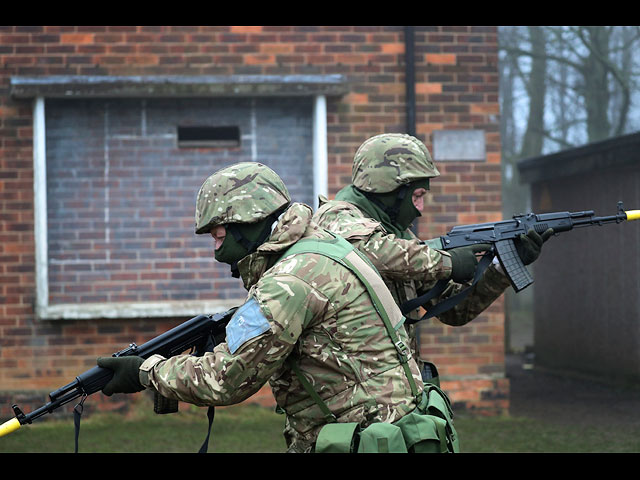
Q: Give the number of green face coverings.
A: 2